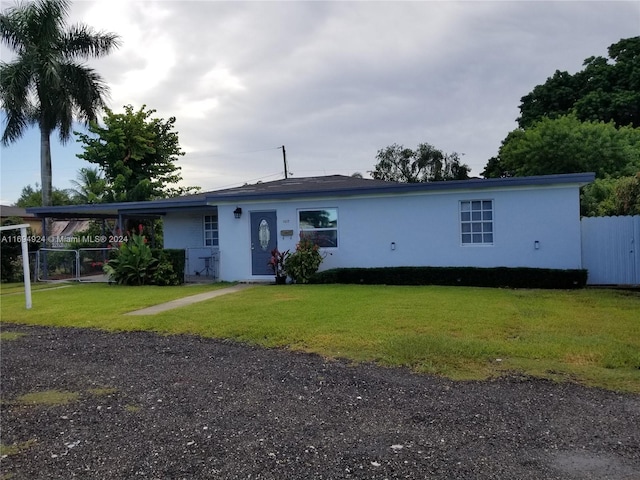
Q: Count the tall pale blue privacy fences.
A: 1